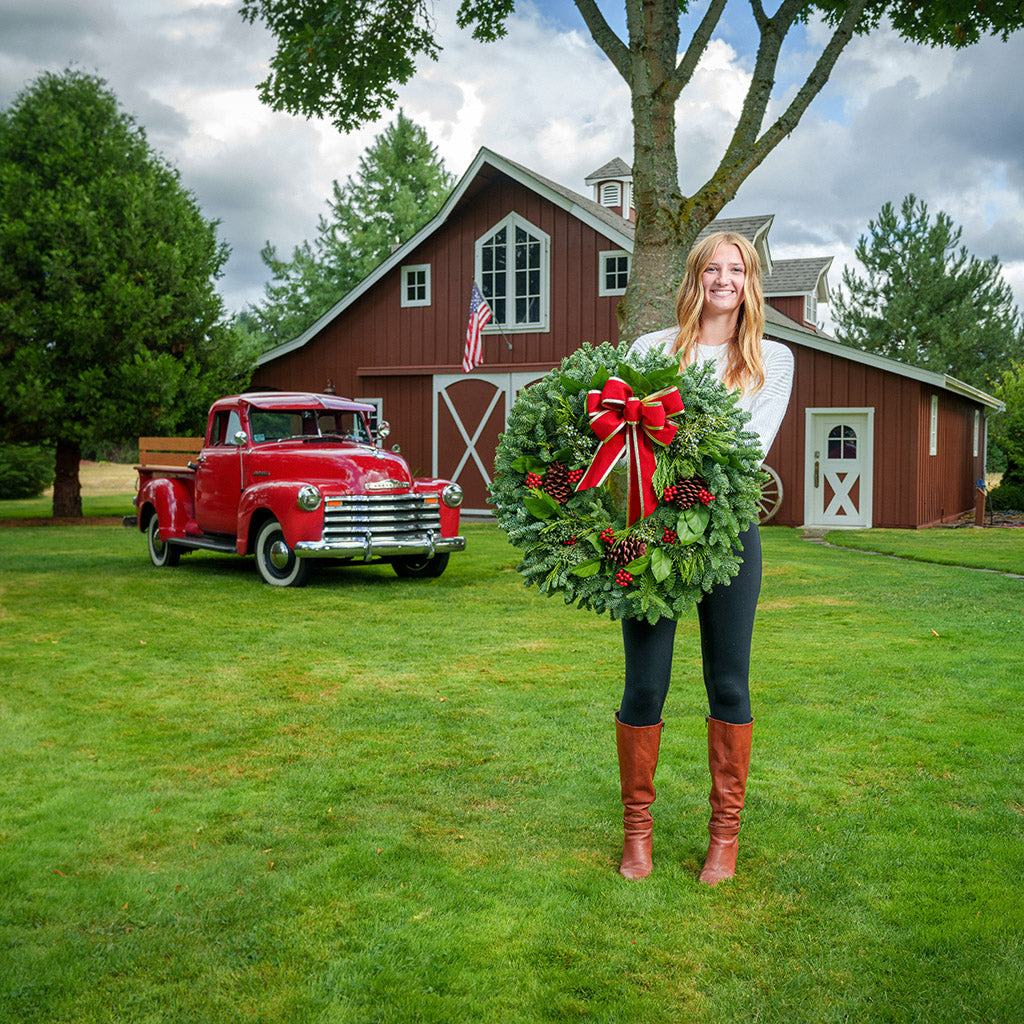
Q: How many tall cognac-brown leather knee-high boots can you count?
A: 2